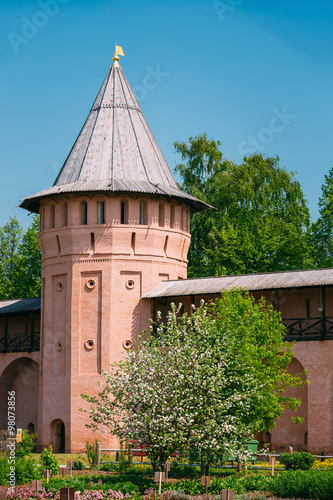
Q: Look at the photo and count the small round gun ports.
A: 6